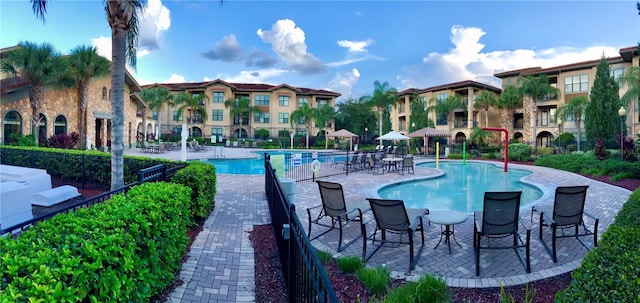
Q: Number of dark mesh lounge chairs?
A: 4